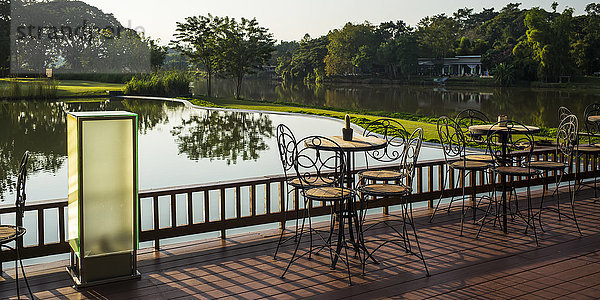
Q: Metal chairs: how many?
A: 11